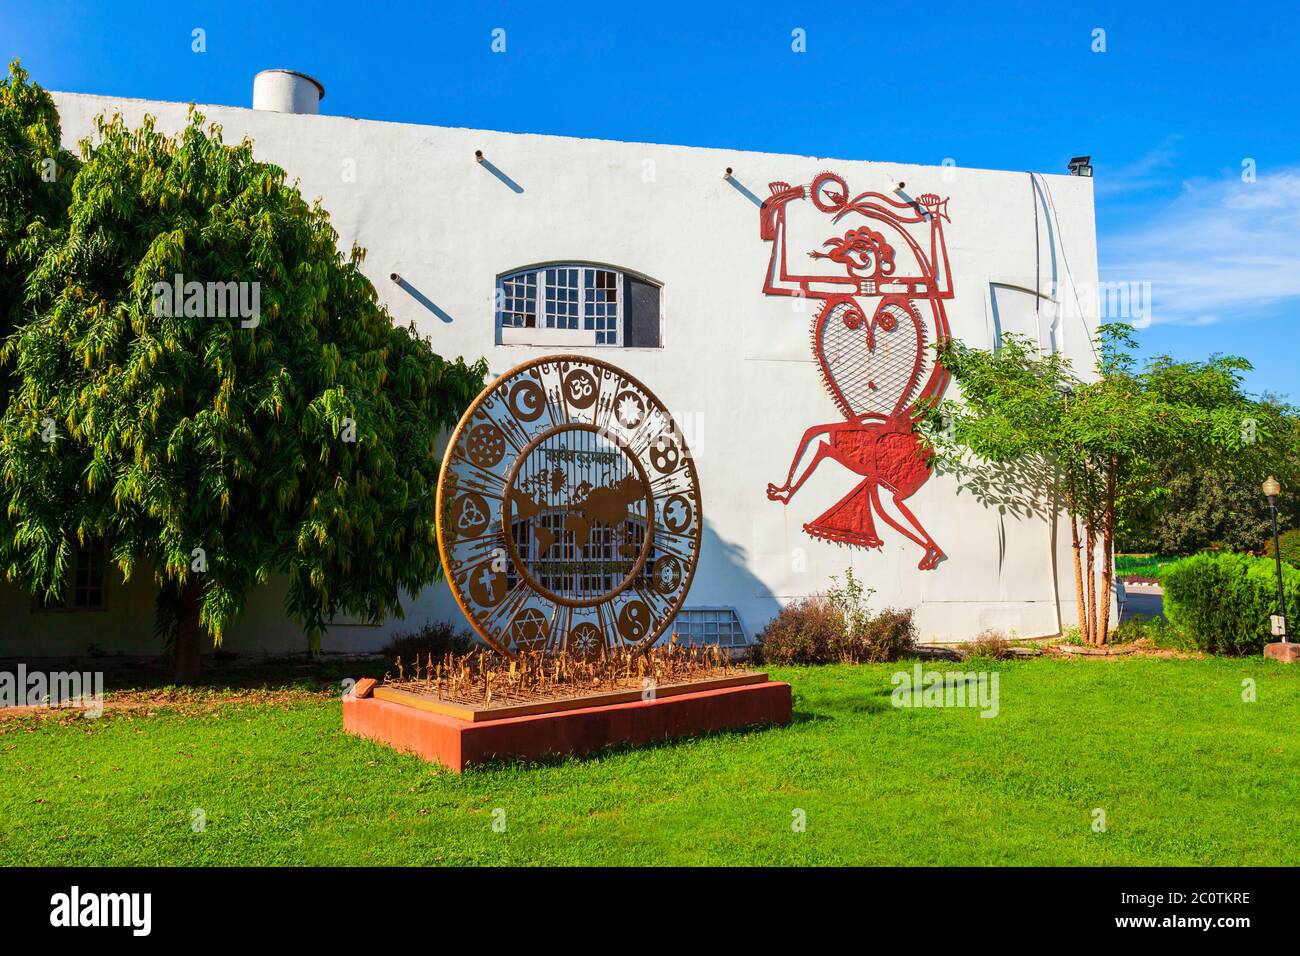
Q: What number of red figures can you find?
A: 1